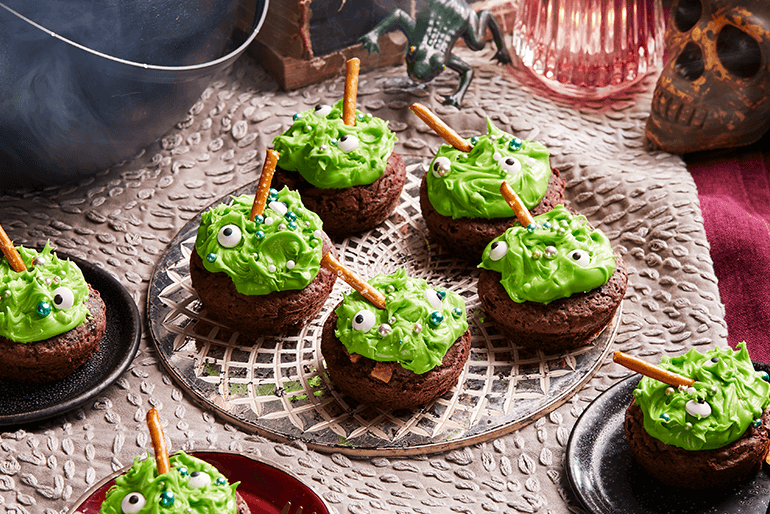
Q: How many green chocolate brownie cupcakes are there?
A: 8